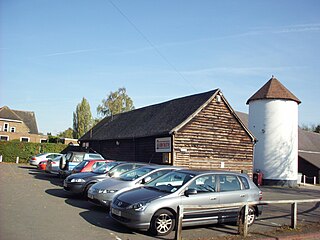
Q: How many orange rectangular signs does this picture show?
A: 1